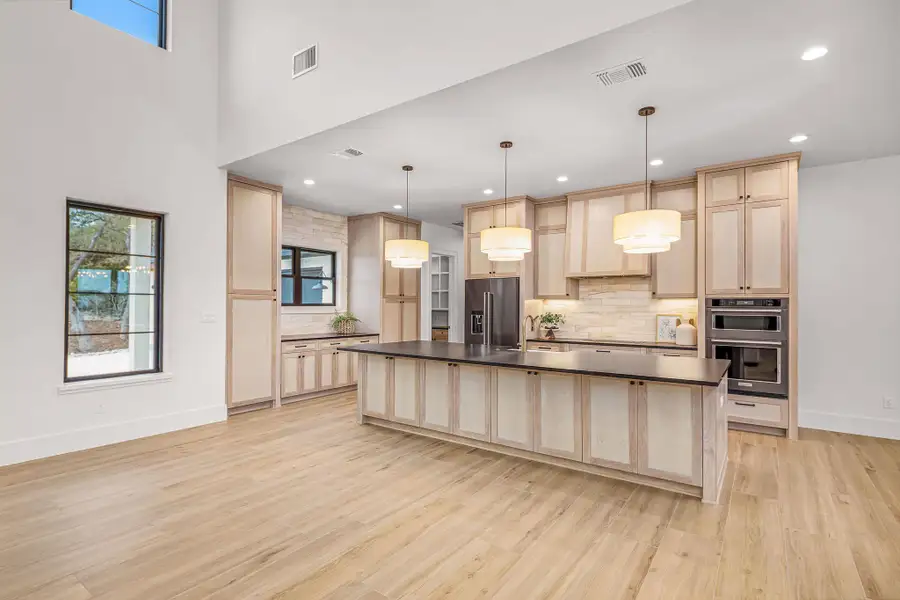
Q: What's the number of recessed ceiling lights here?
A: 7